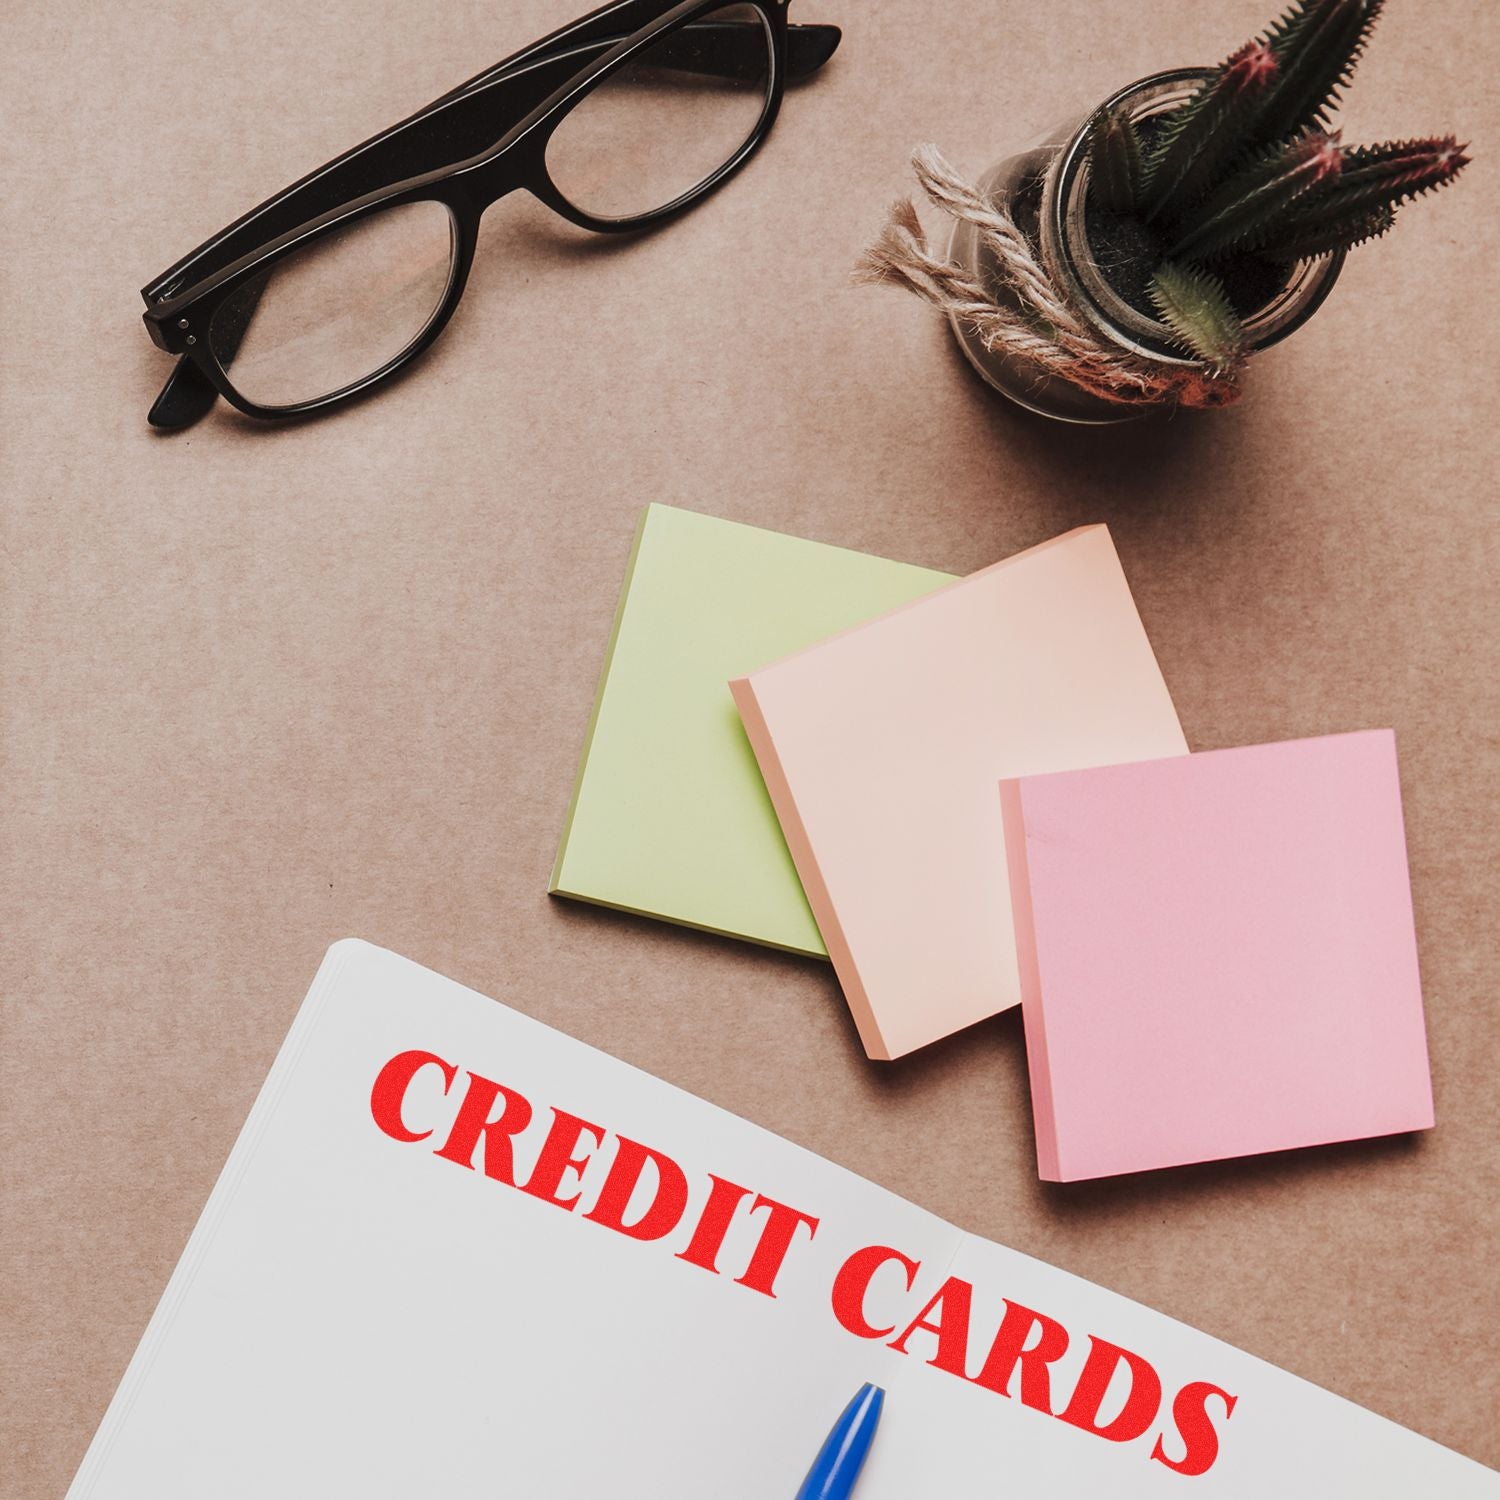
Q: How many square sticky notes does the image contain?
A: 3